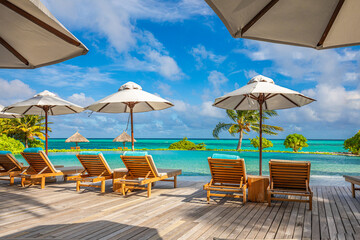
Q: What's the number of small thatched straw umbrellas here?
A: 2